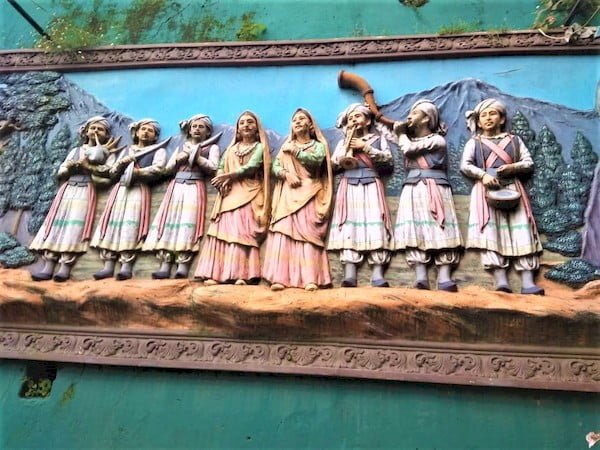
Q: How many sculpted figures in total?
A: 8